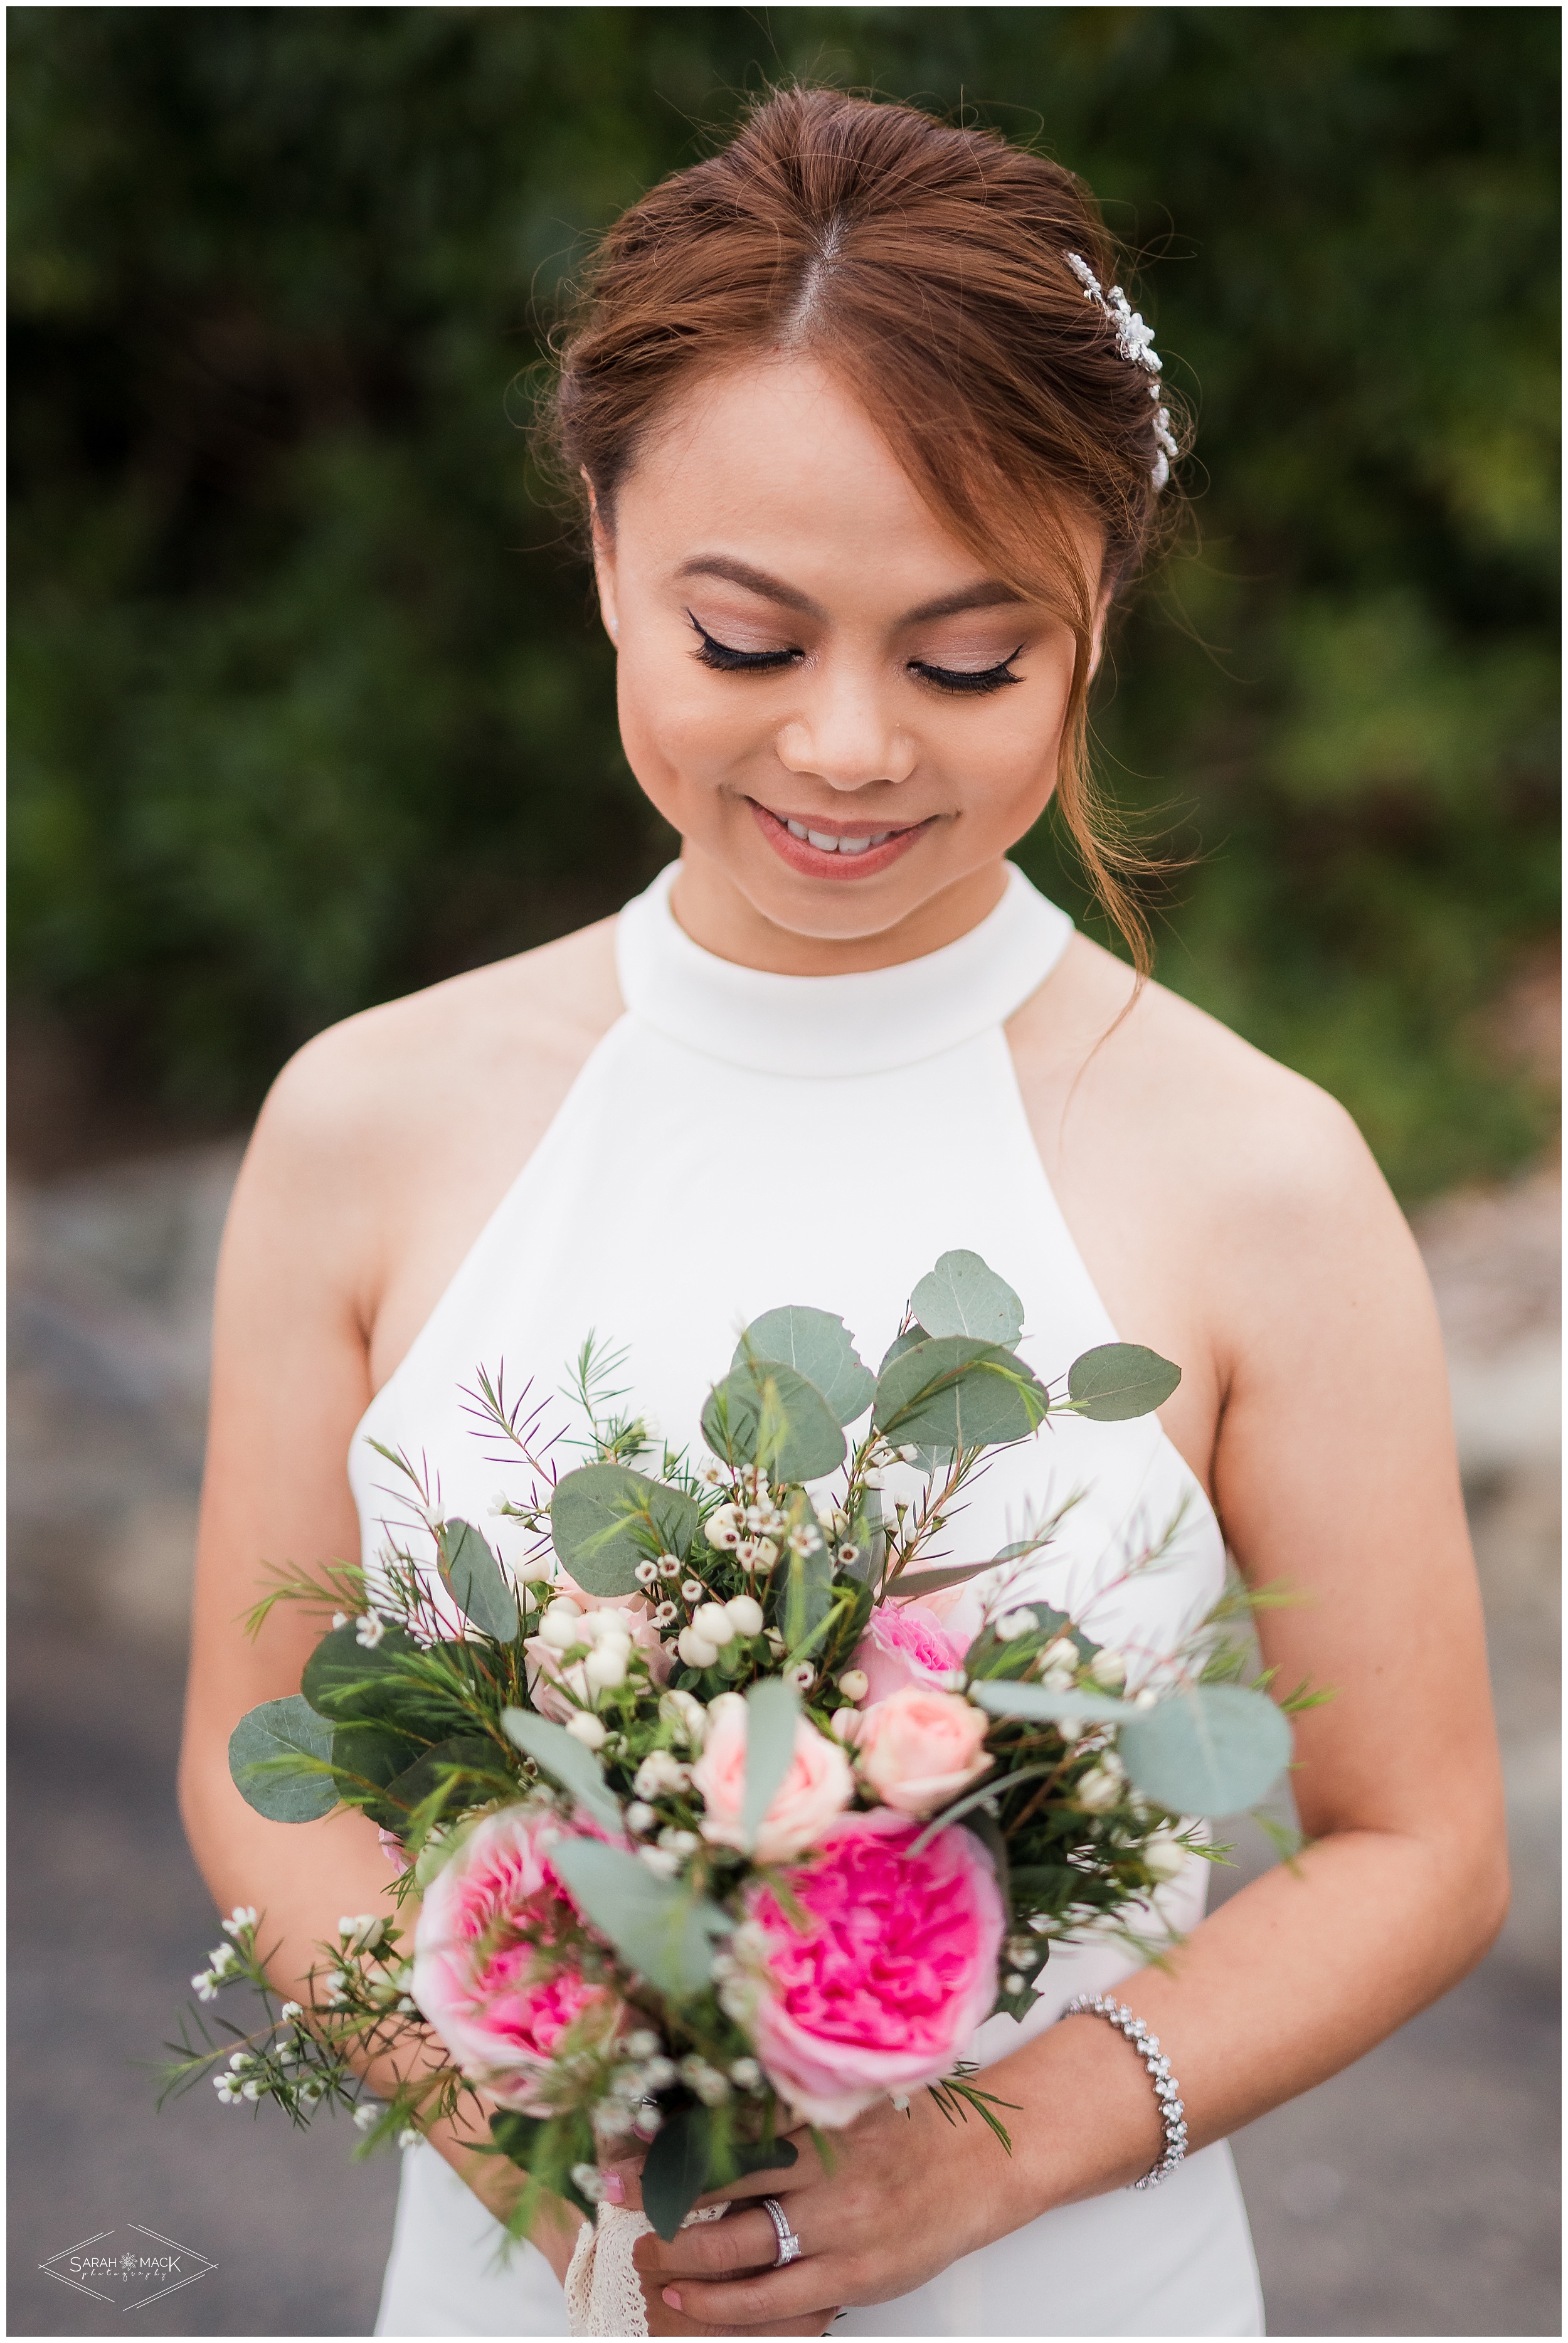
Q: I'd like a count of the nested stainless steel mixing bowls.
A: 0